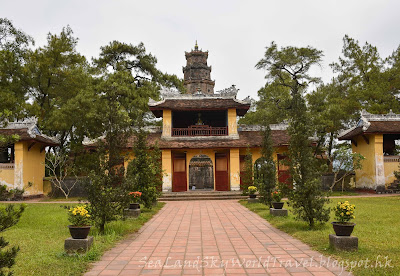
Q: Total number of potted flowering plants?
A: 5